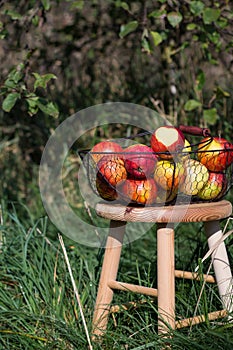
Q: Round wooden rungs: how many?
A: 4